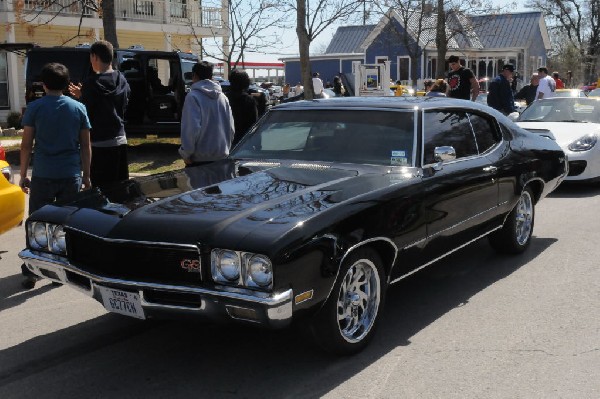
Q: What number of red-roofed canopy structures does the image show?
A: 1